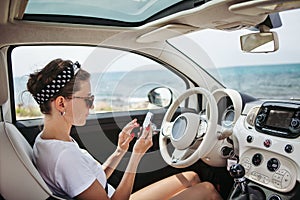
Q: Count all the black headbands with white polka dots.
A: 1